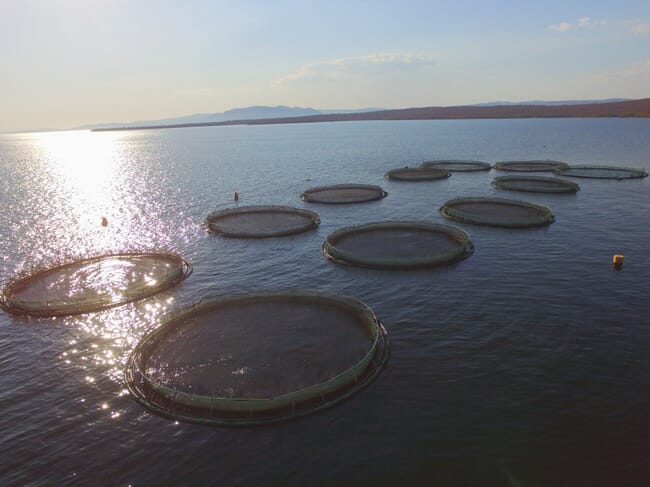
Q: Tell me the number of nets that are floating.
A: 11